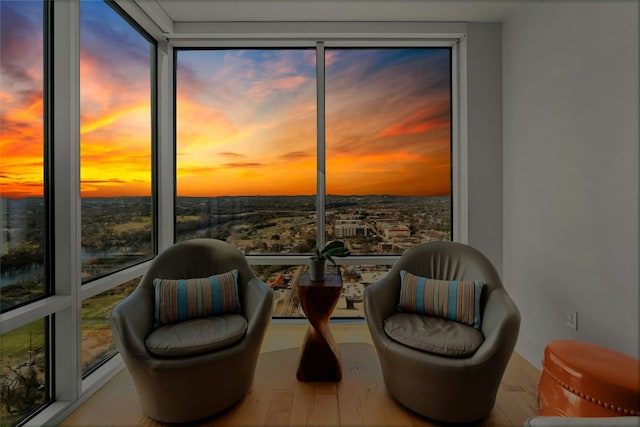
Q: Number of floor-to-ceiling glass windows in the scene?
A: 4